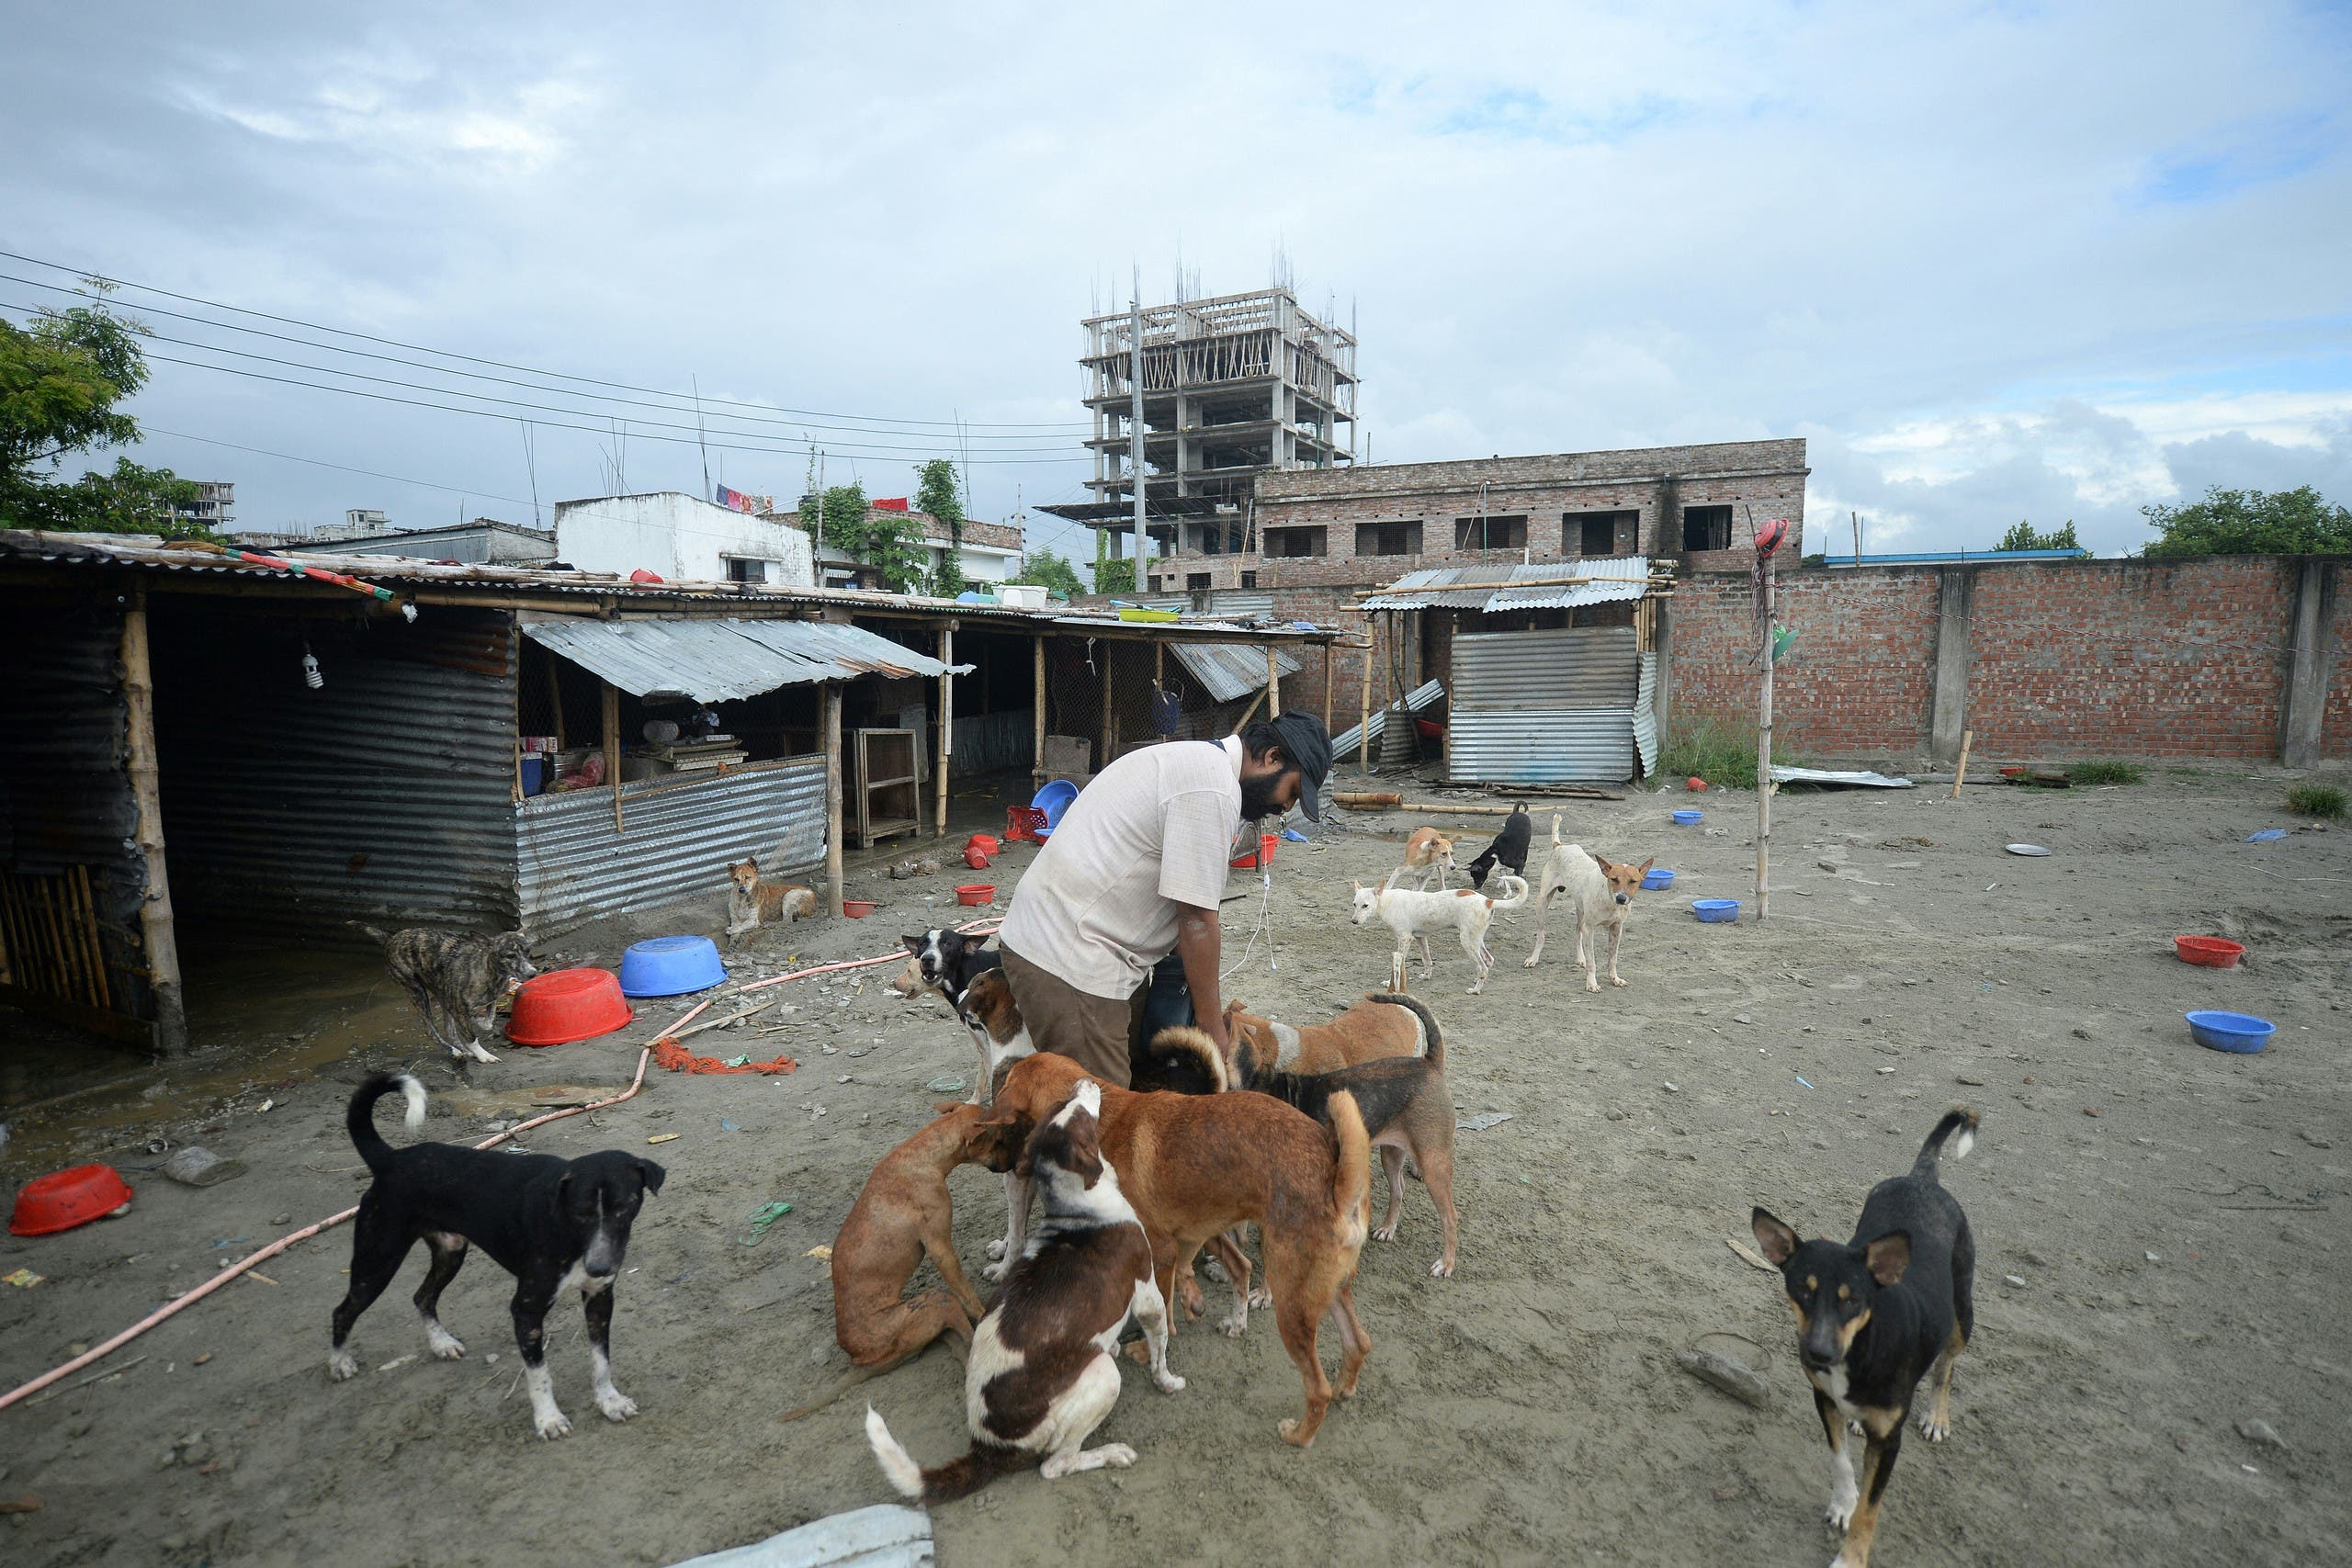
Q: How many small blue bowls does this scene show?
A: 4